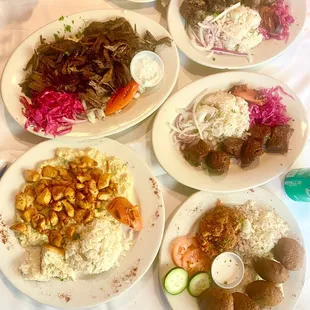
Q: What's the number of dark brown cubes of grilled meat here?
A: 6